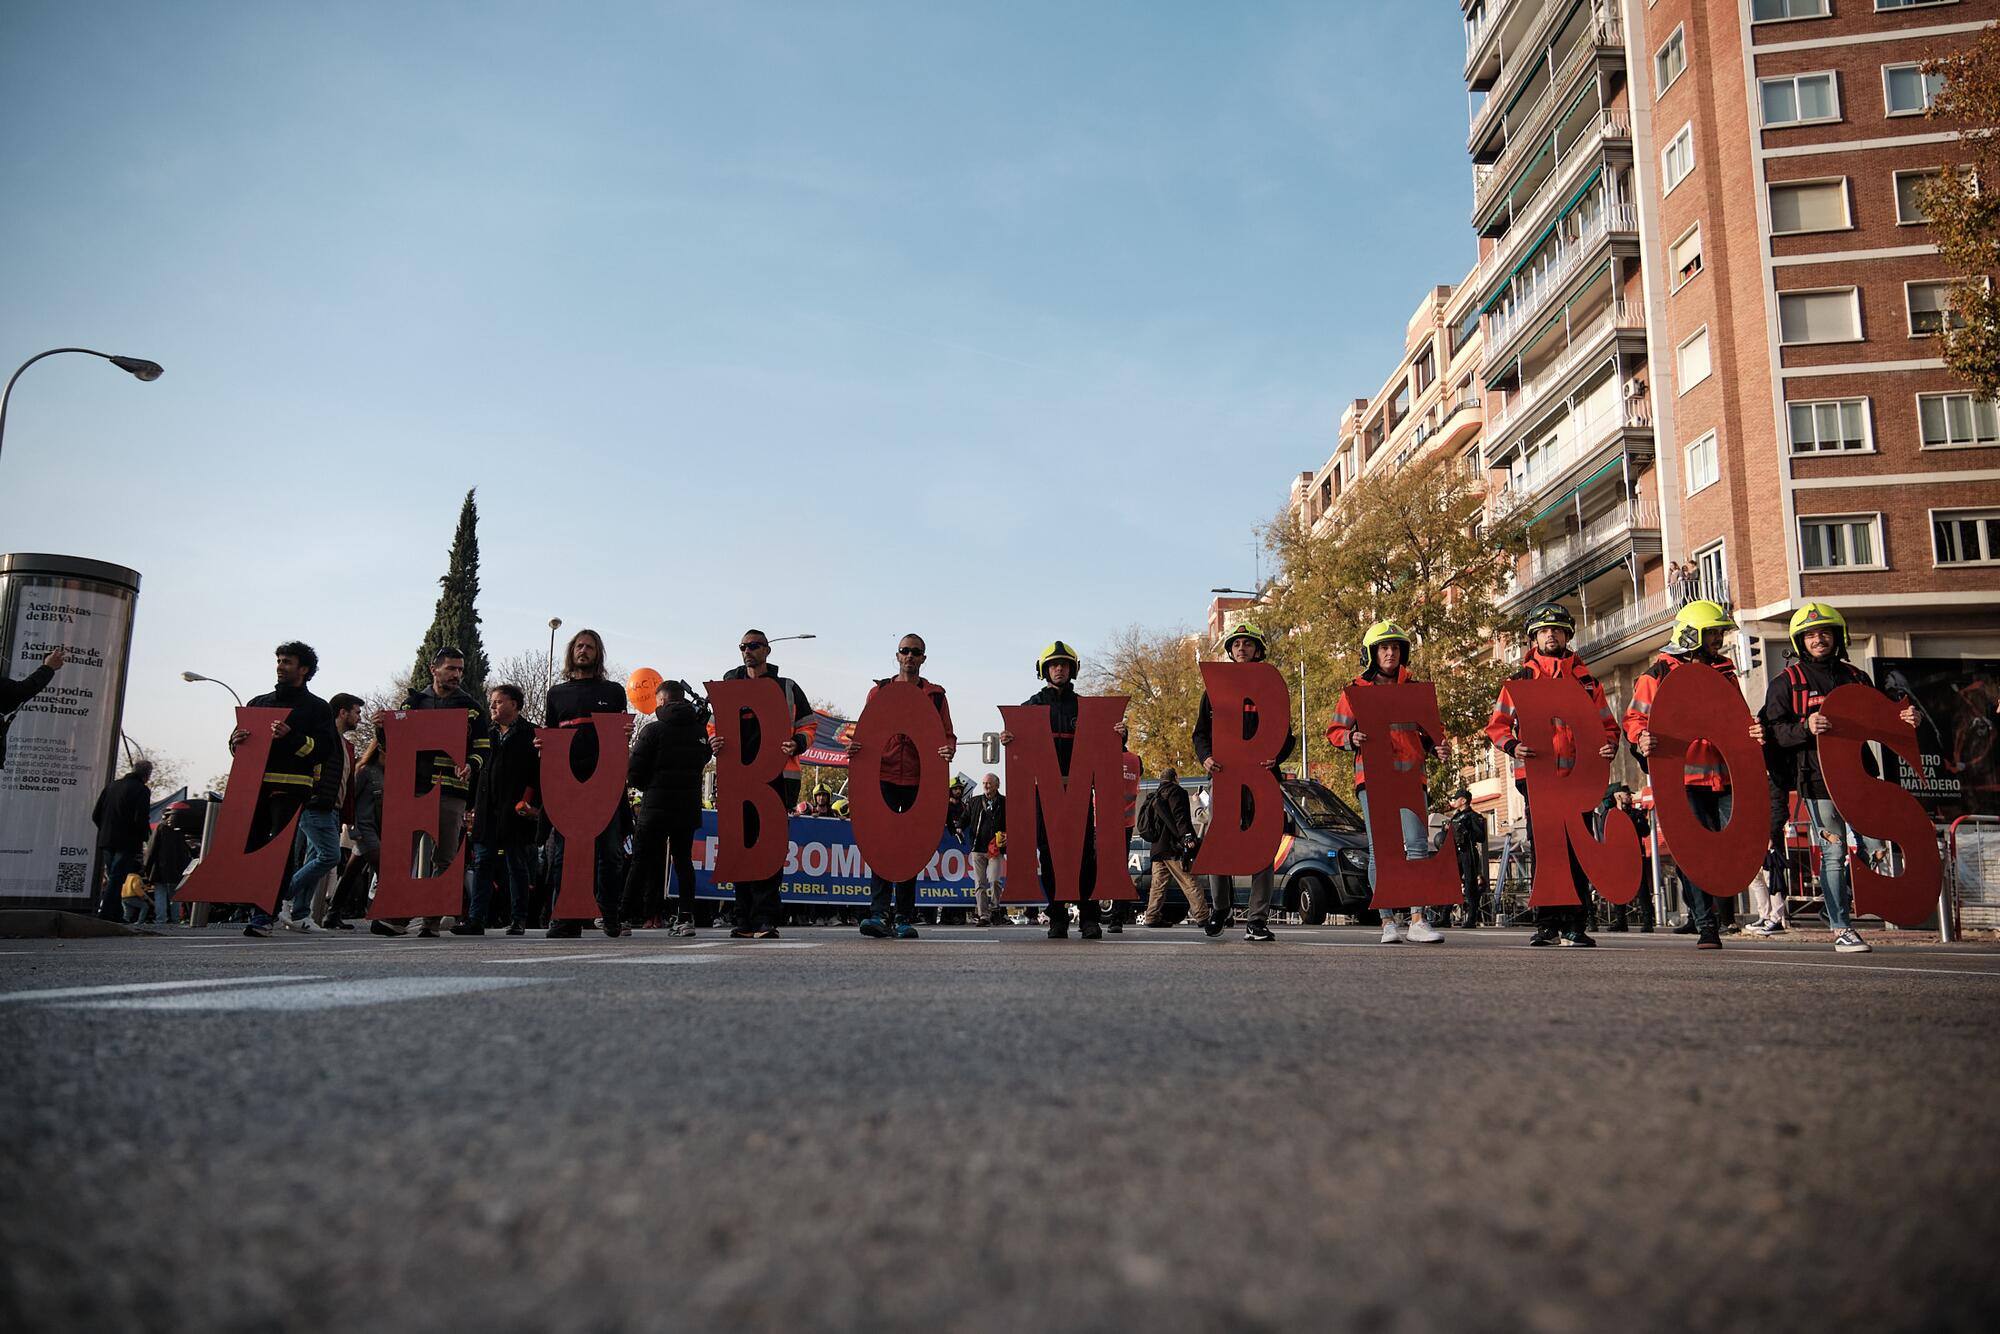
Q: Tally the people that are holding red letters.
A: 11